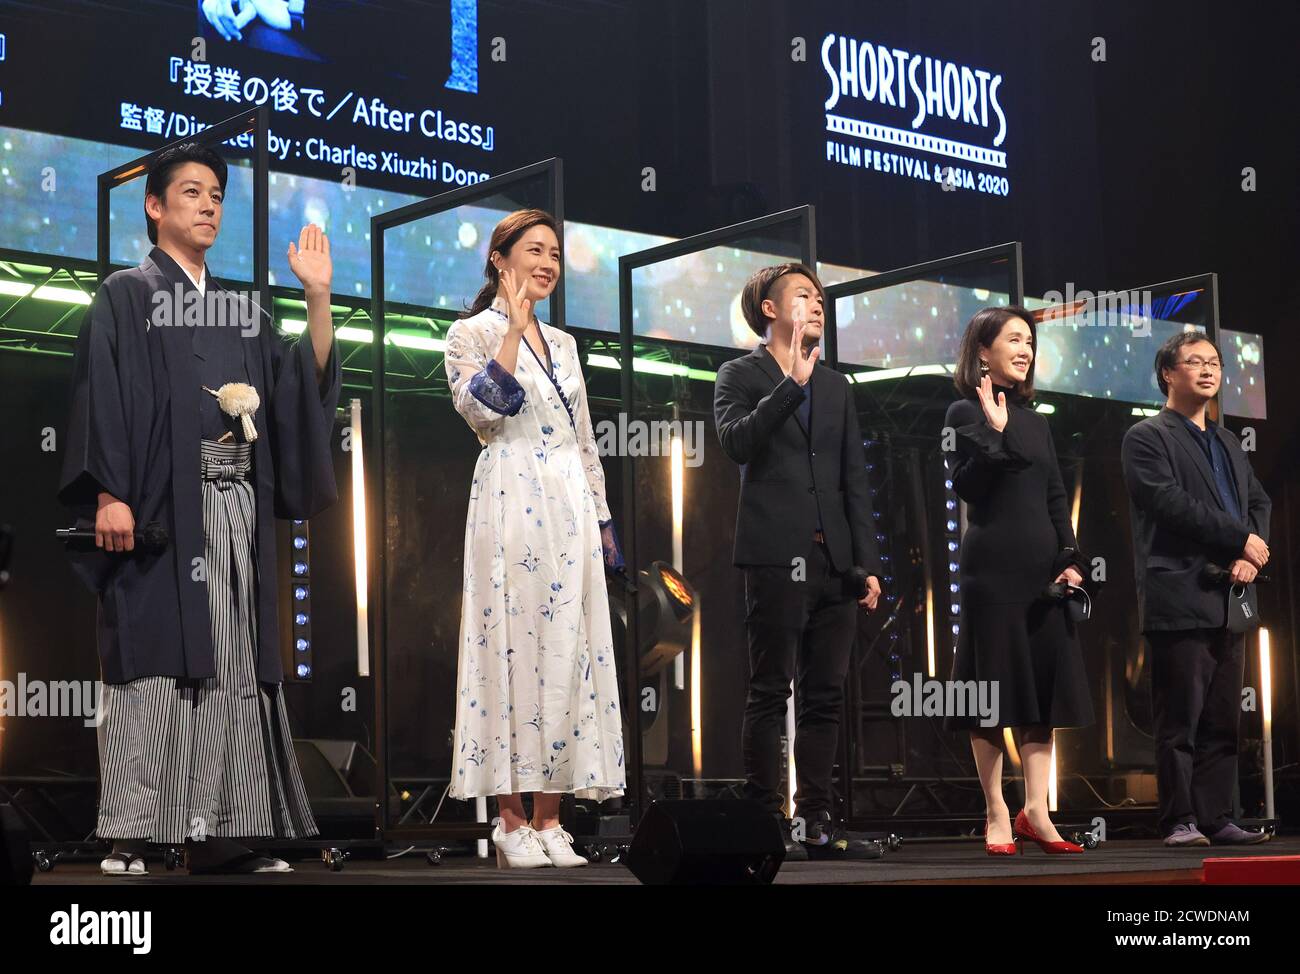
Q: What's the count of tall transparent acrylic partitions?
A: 5